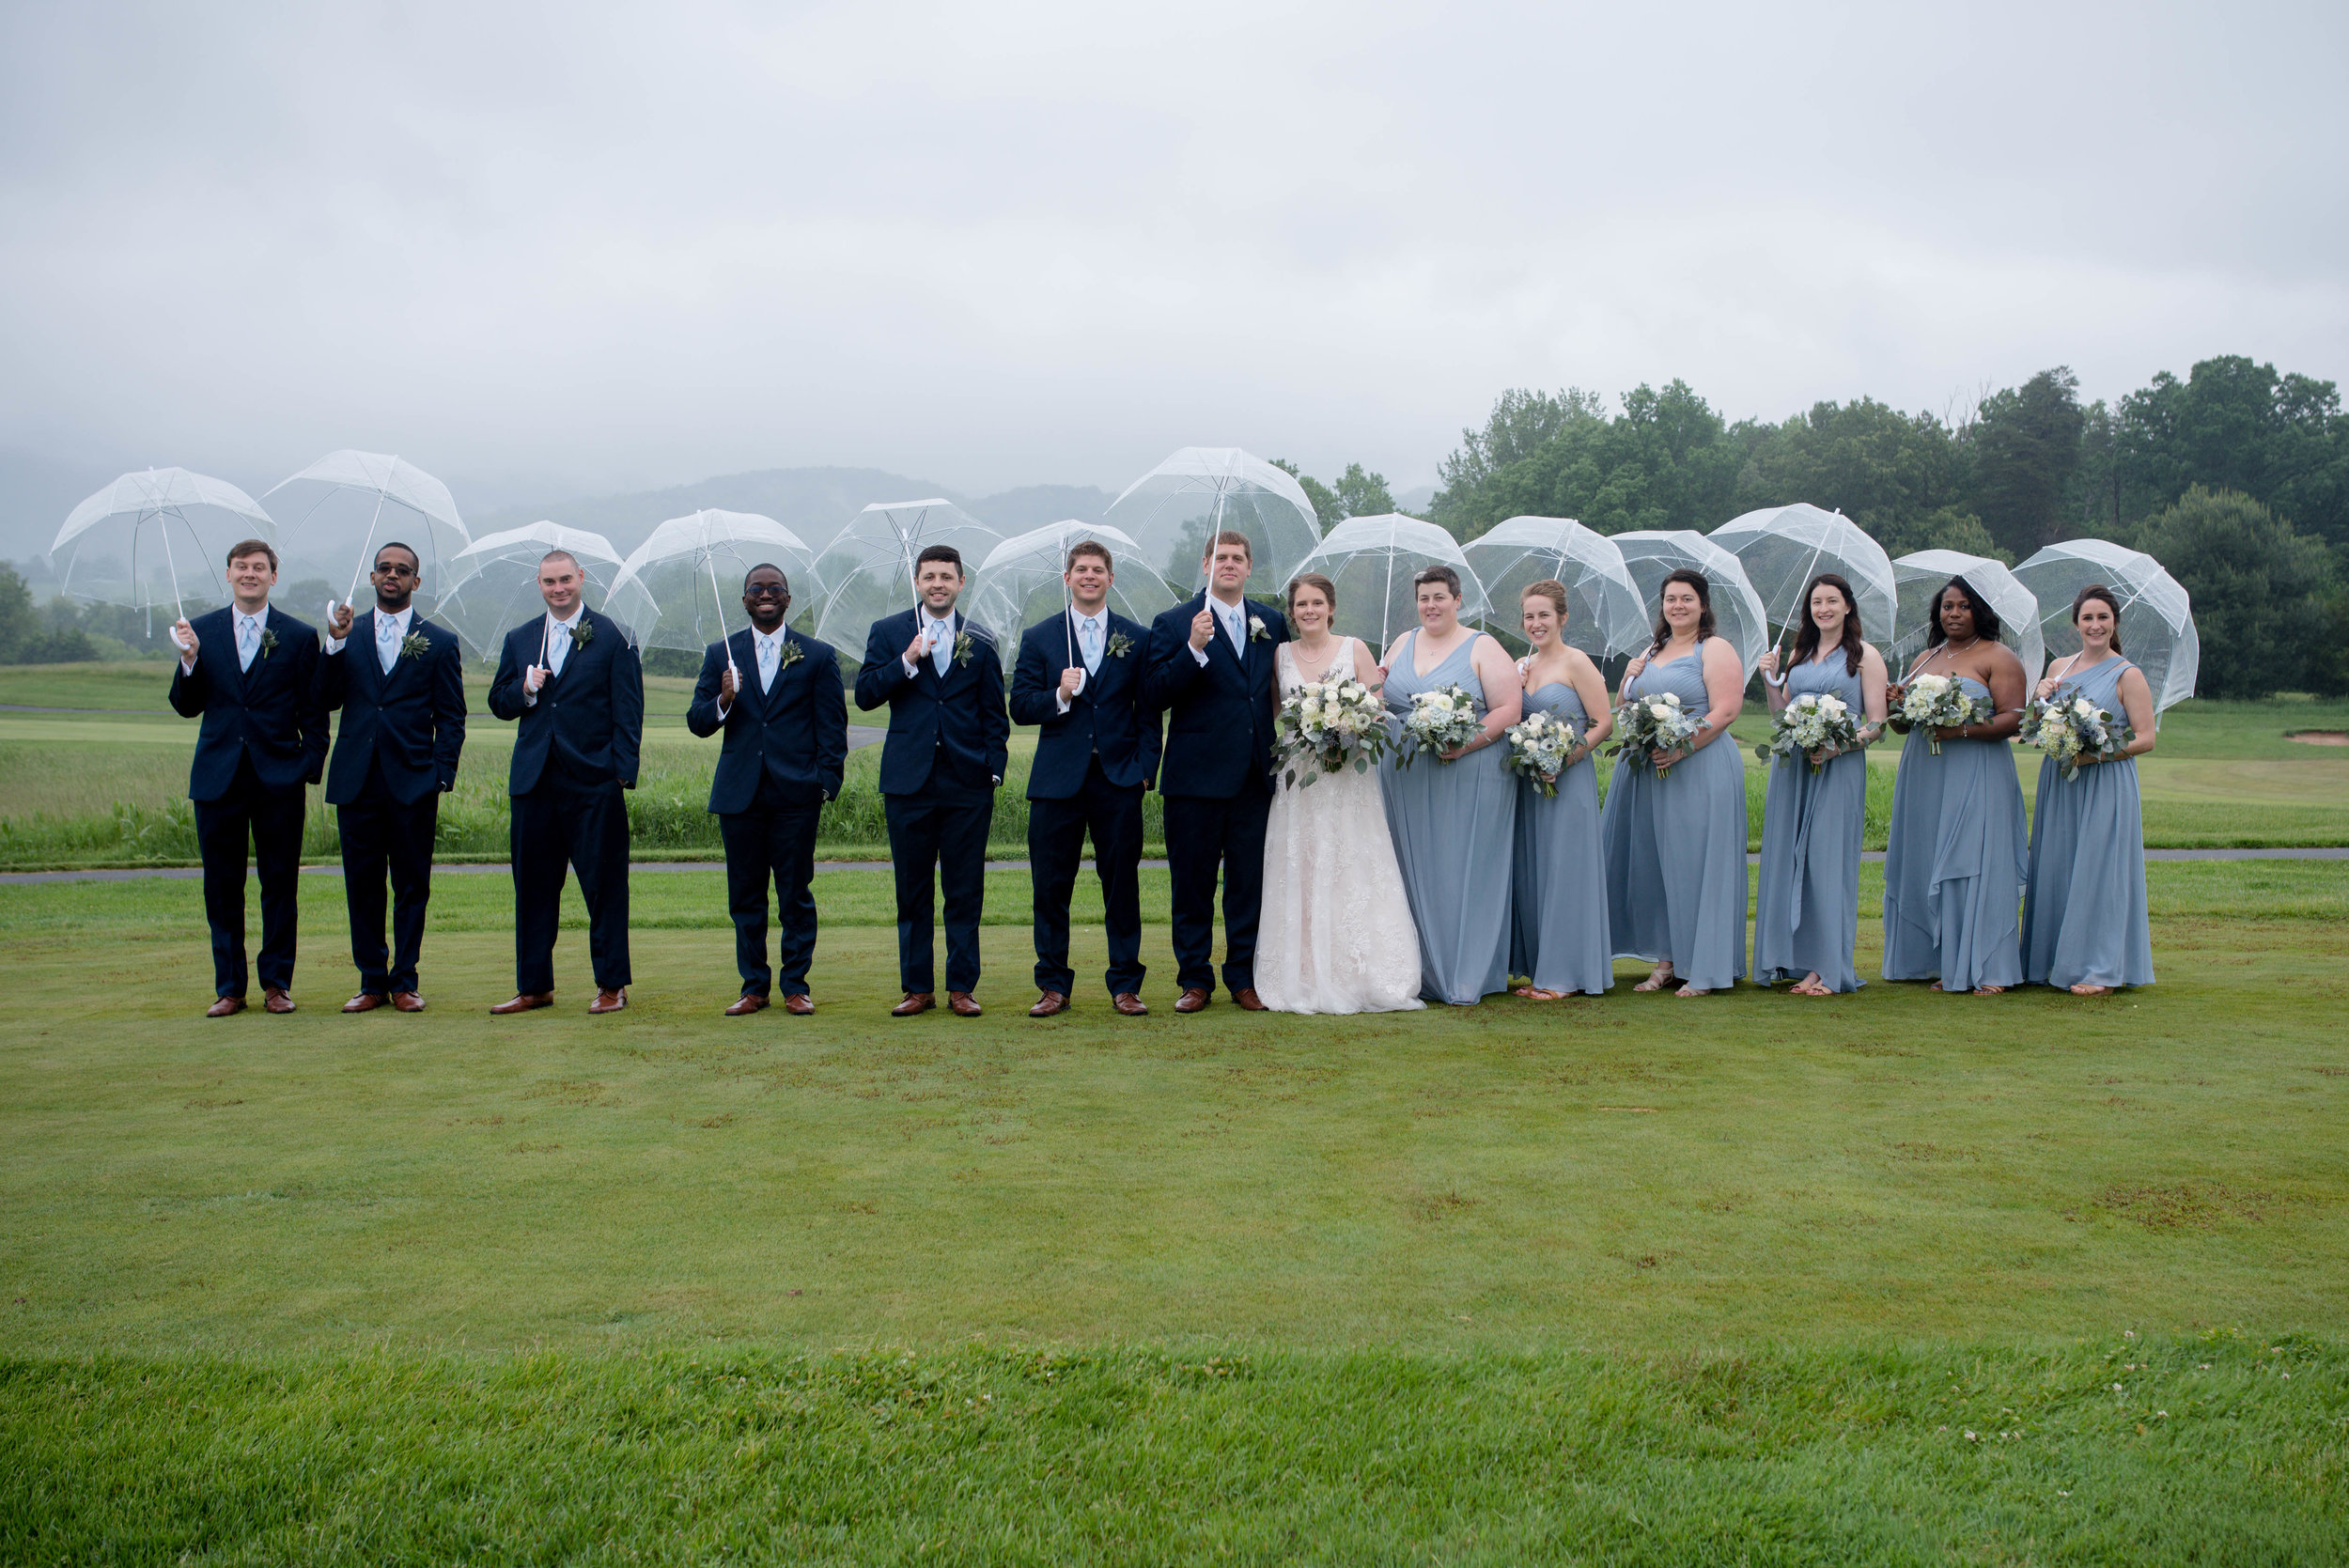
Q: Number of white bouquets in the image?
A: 7